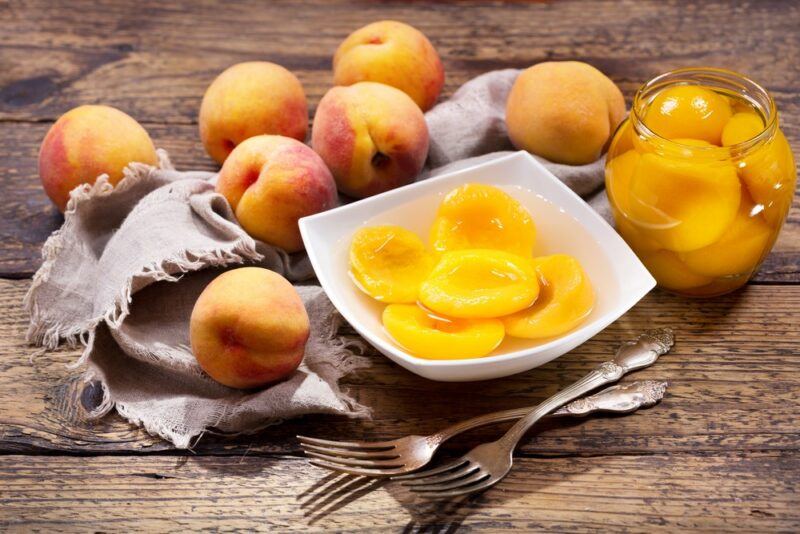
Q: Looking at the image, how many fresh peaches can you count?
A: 7